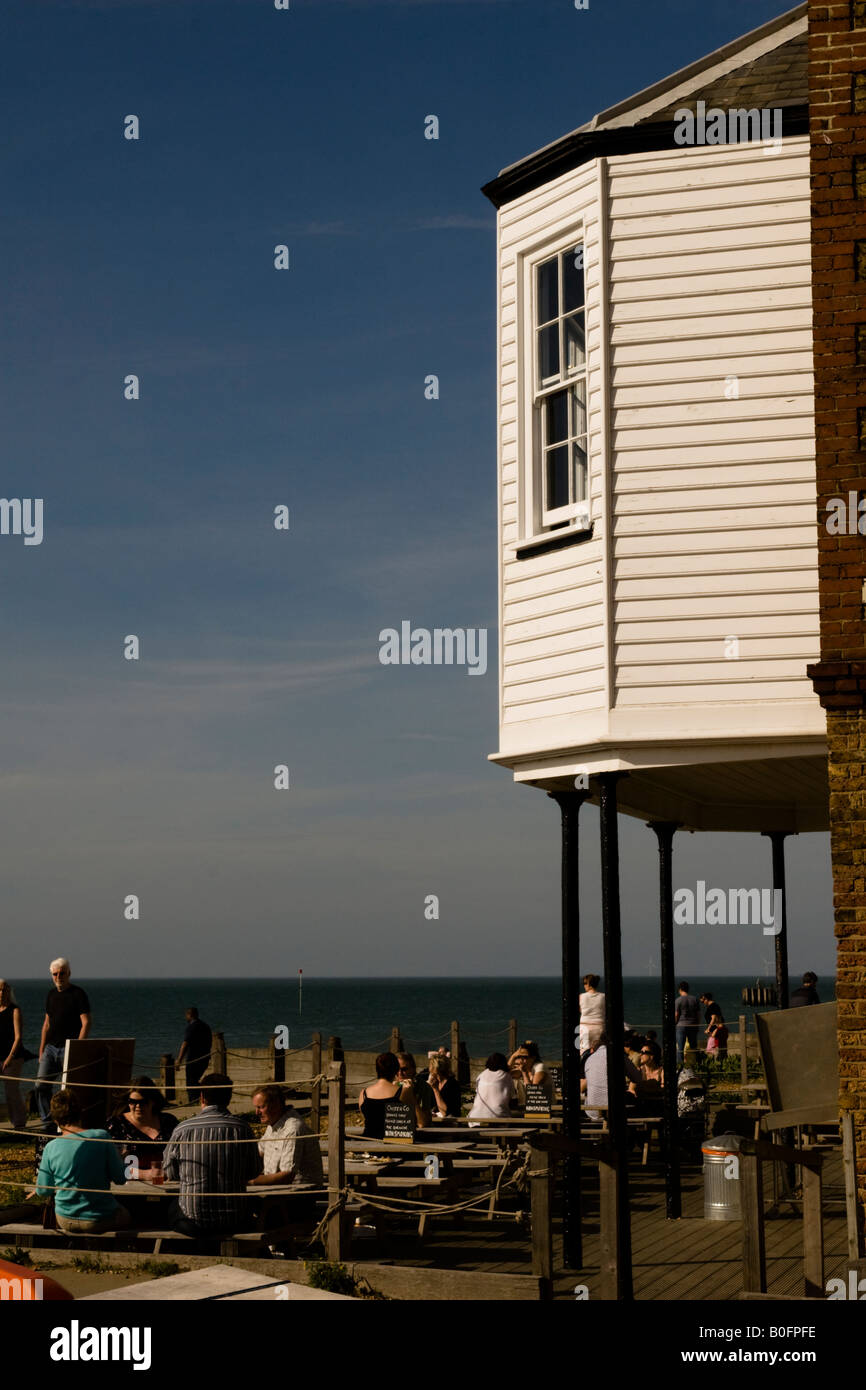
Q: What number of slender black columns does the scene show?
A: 4